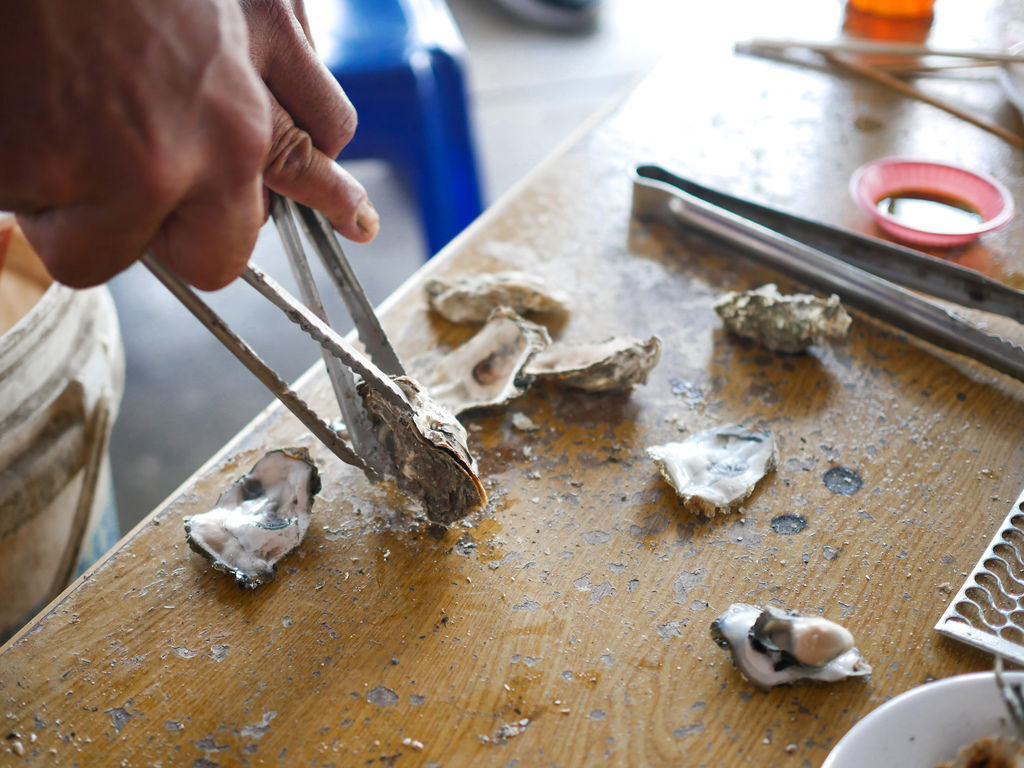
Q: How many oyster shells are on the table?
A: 8